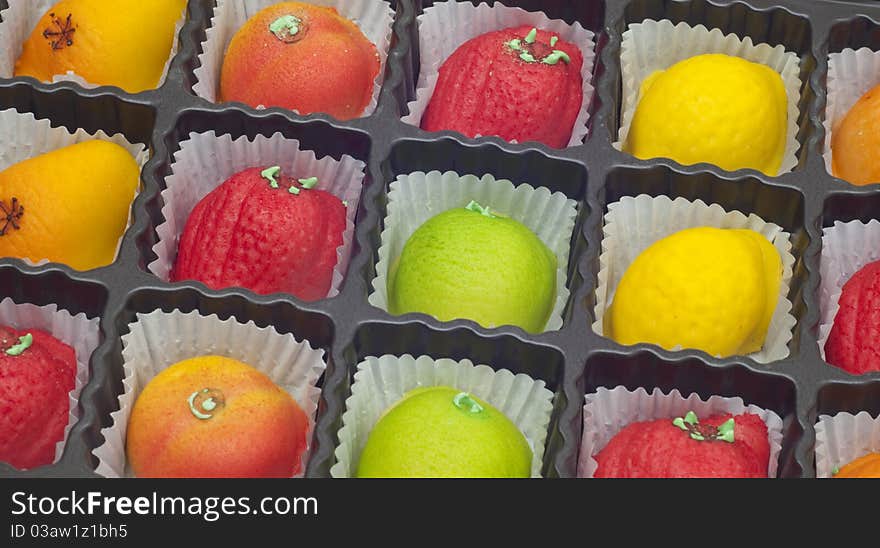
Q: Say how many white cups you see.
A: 15